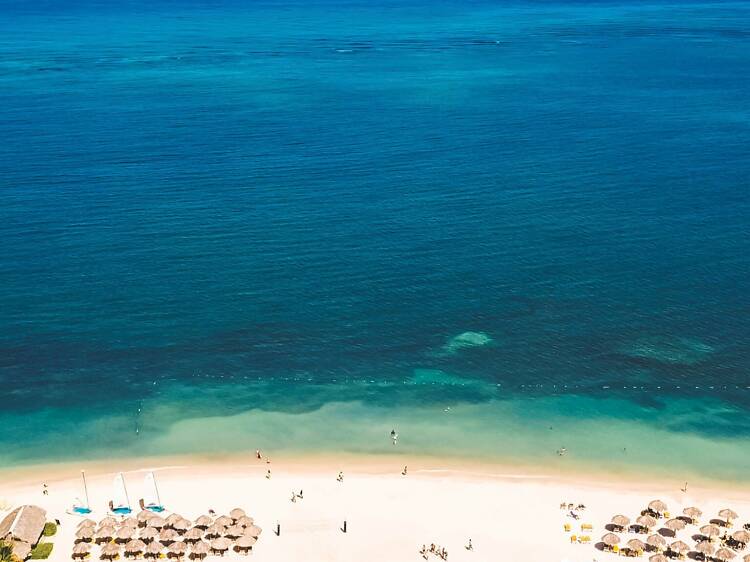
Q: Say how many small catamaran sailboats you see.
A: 3